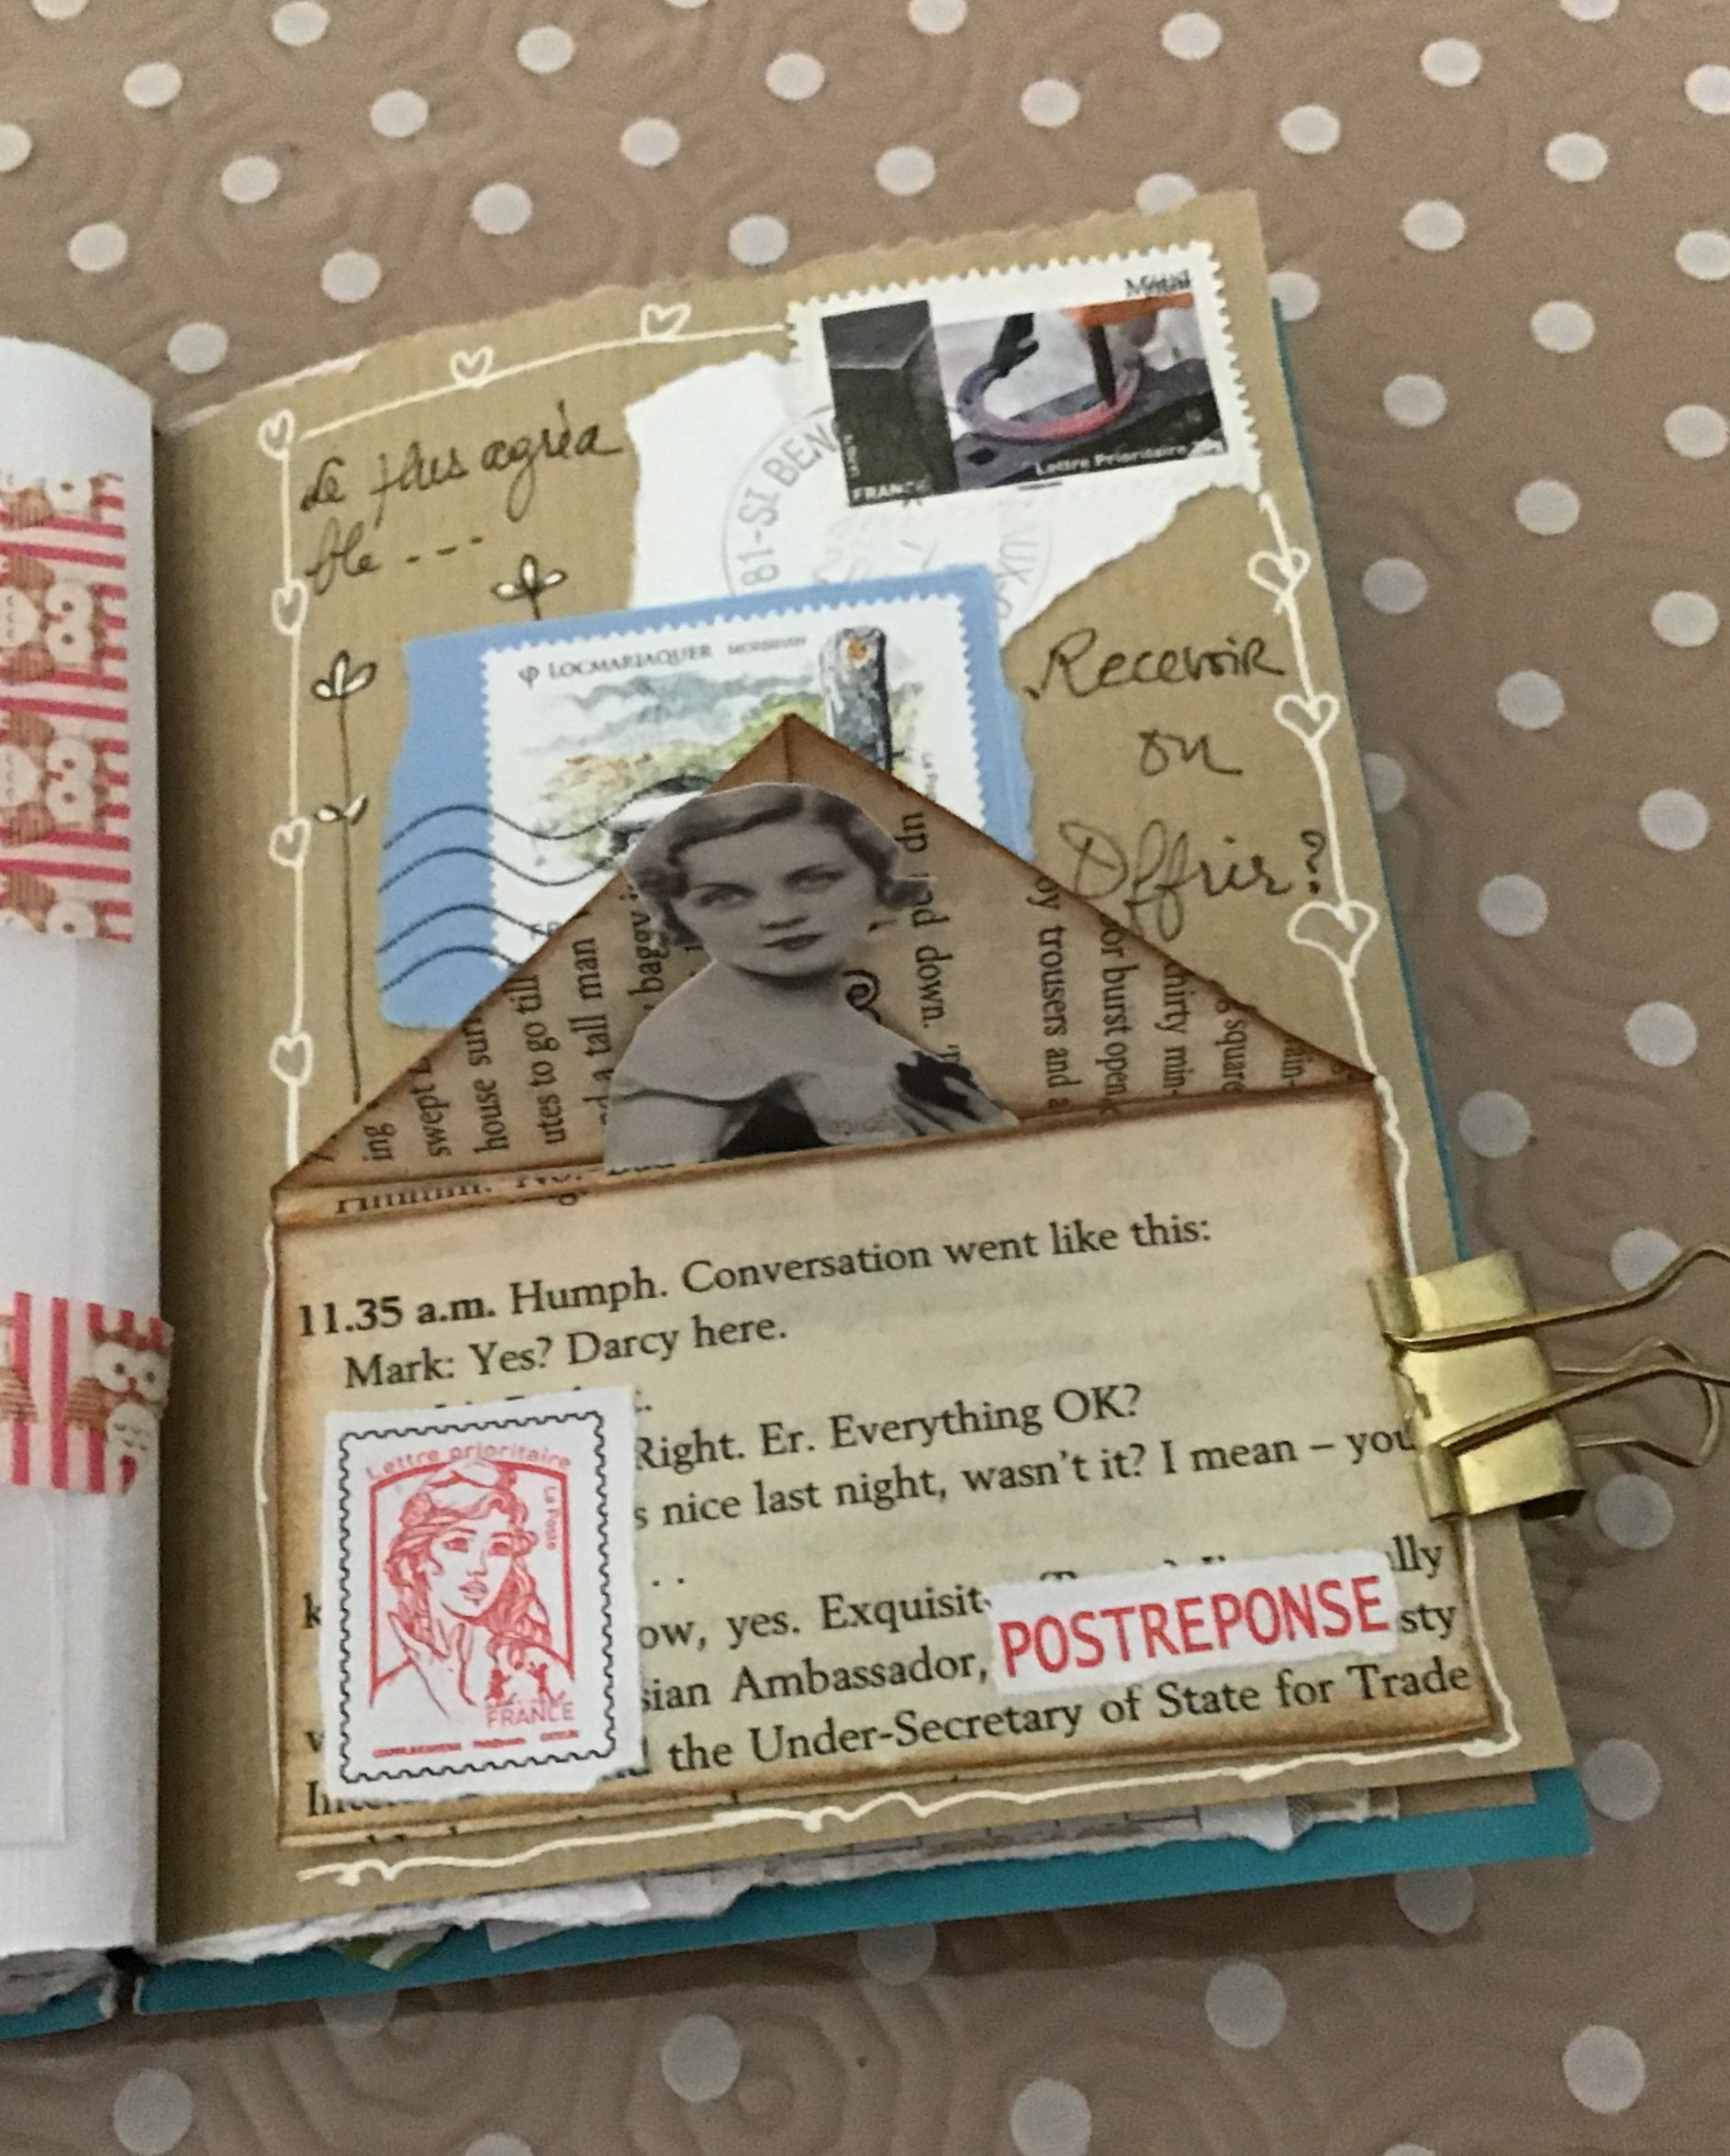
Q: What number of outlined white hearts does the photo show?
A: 9